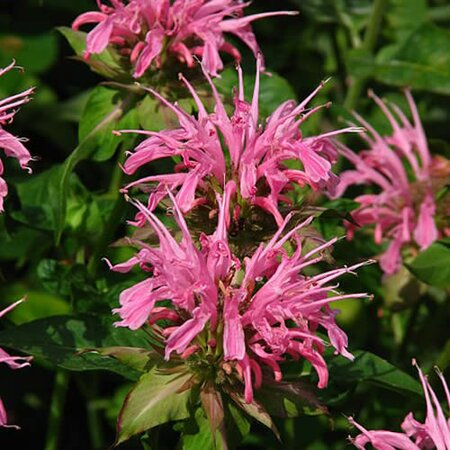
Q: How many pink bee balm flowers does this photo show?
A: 7